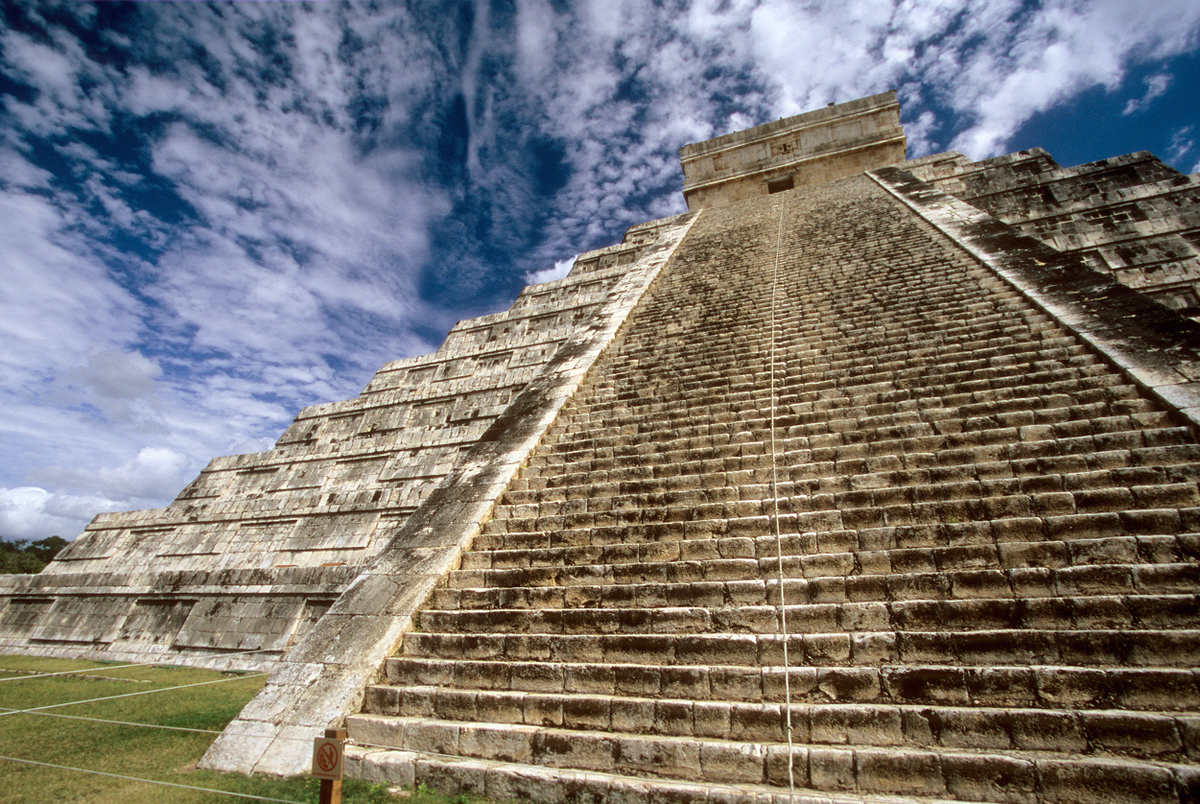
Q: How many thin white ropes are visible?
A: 5